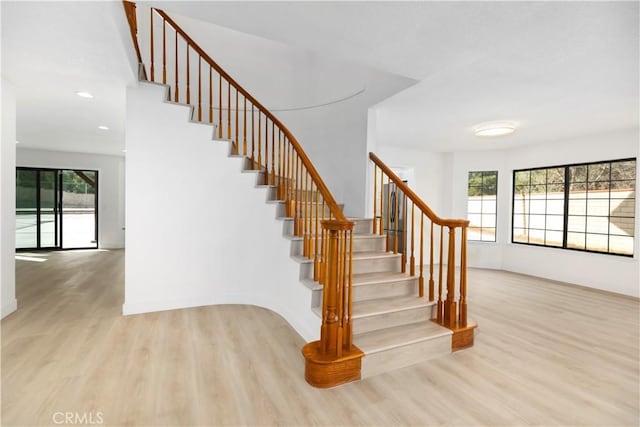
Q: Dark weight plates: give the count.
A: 0